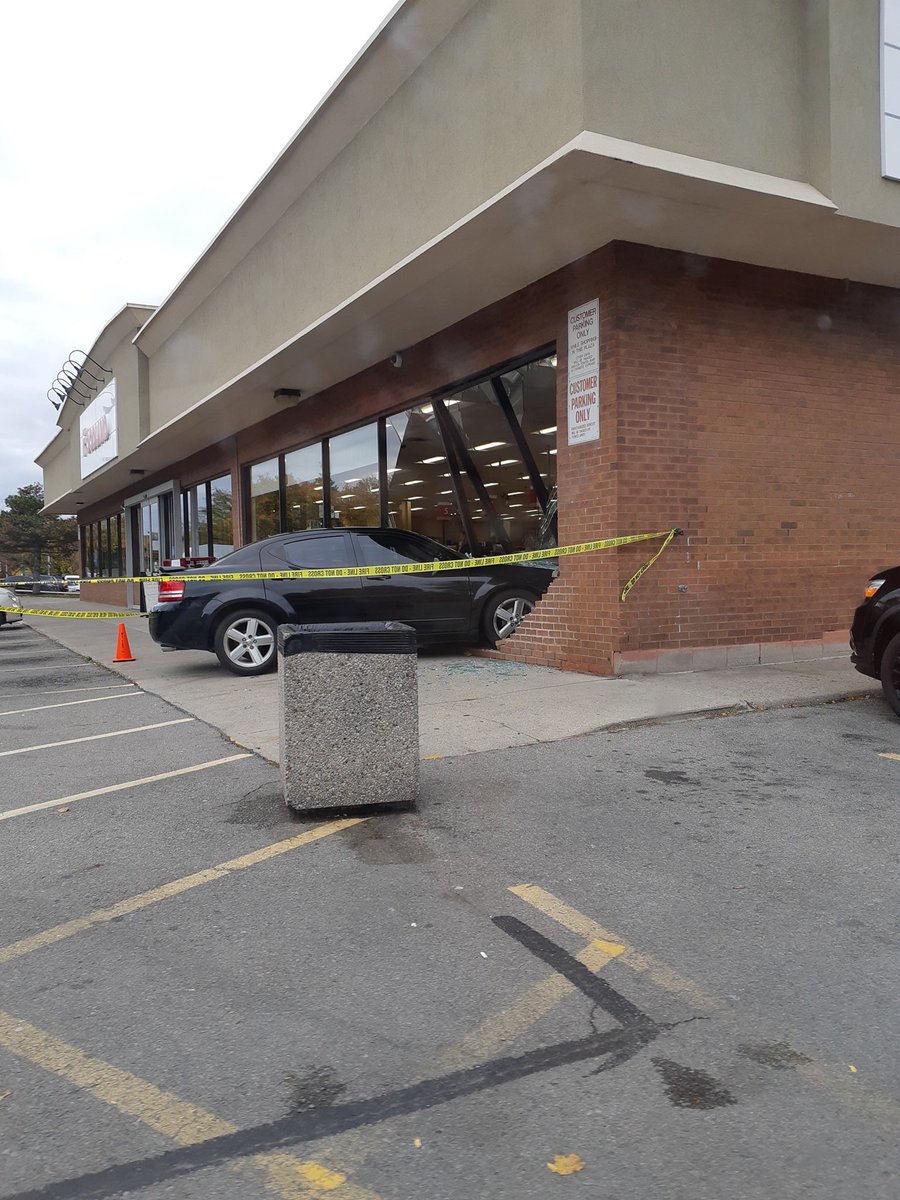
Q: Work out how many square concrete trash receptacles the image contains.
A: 1